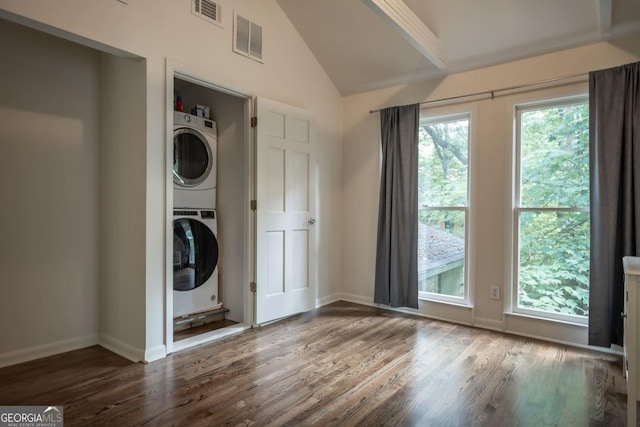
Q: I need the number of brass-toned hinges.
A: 3